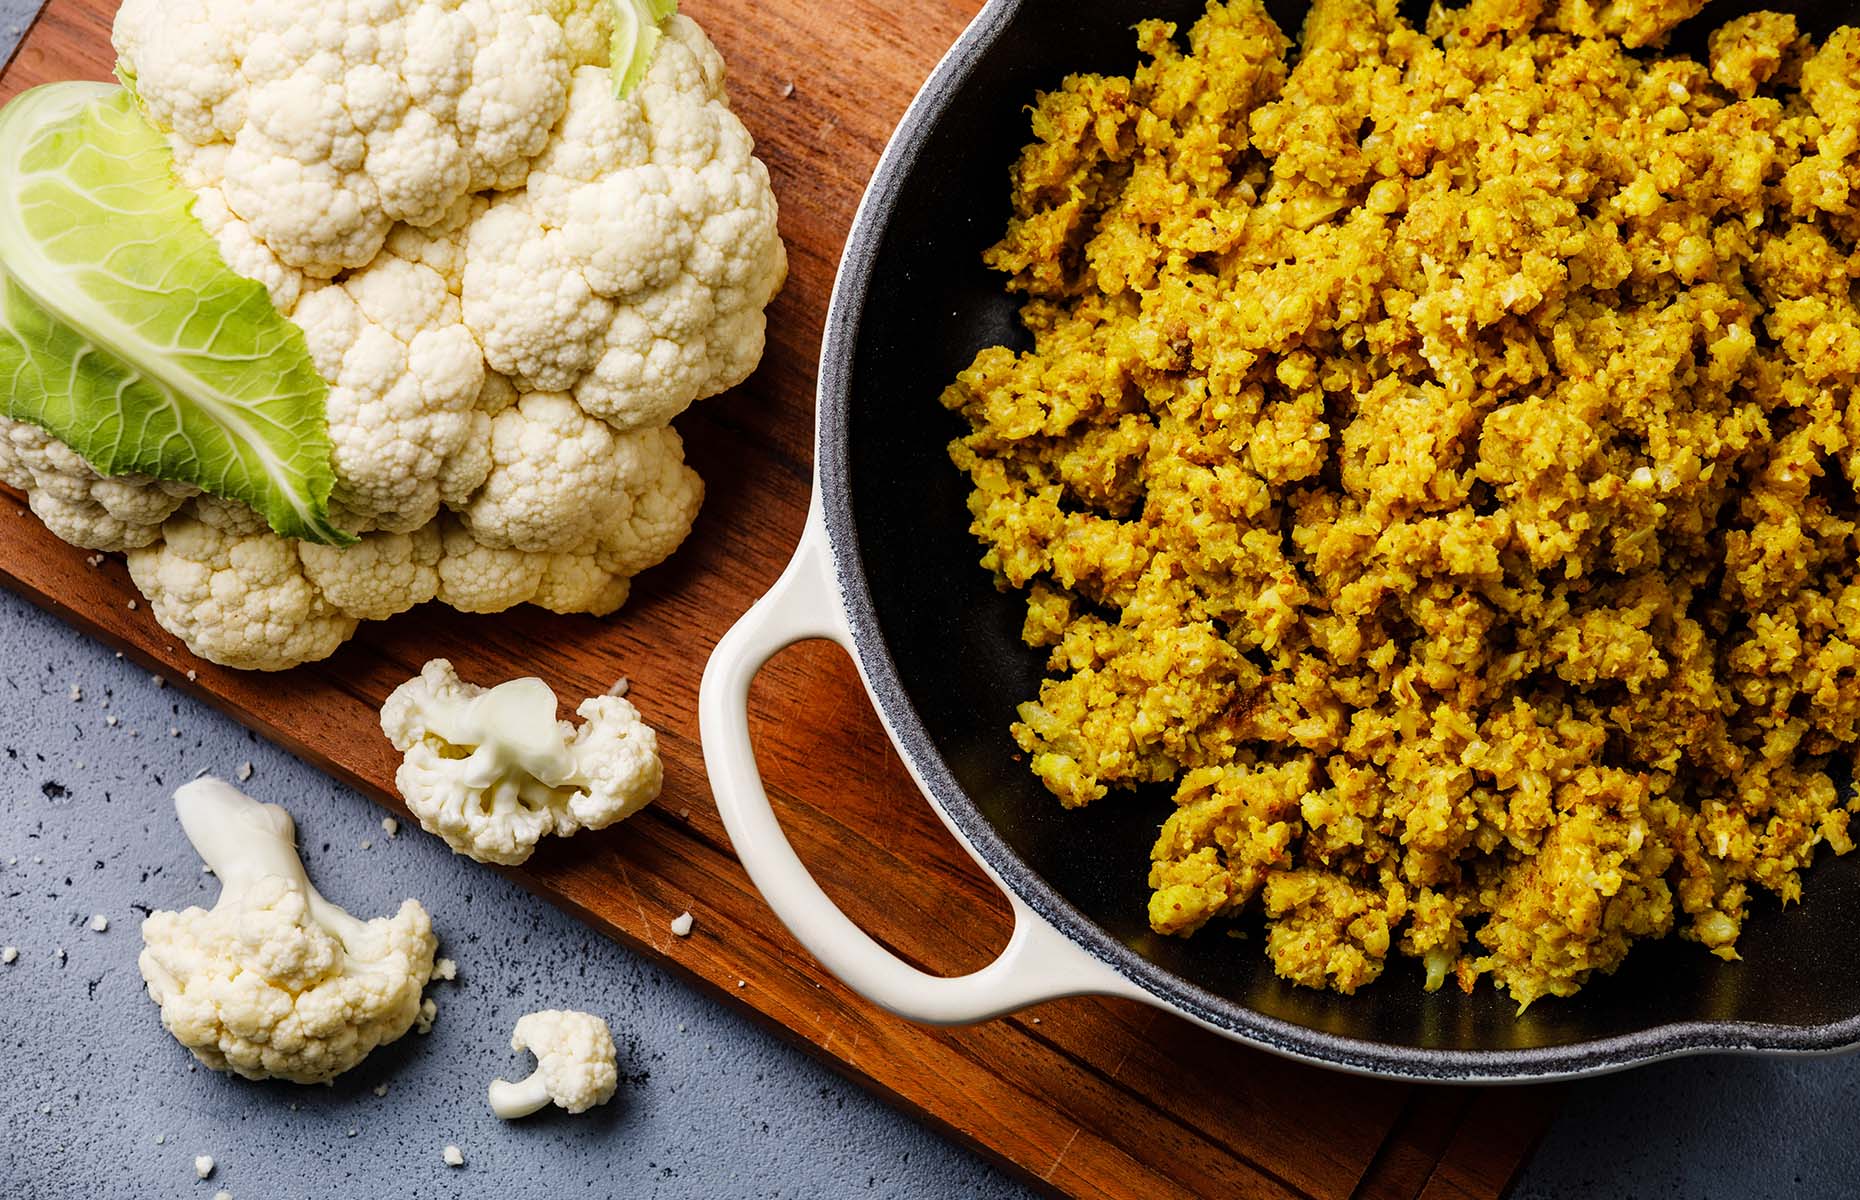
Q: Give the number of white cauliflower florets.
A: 3